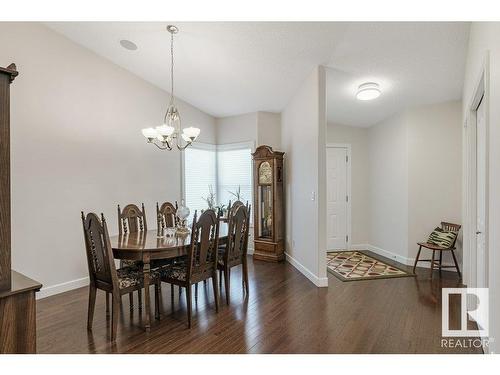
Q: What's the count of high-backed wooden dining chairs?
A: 6